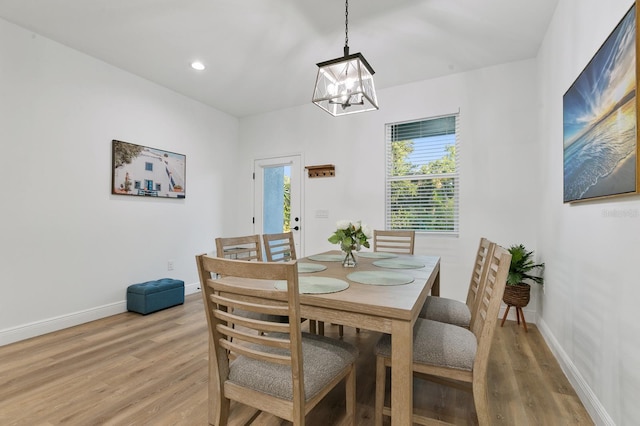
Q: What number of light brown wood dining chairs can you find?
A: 6